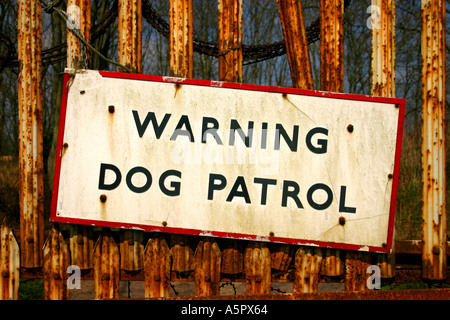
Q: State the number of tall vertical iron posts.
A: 9